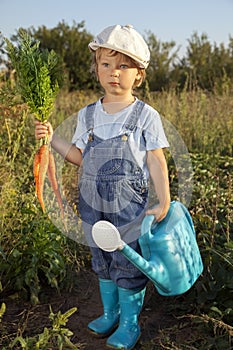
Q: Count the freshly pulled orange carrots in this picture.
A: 3